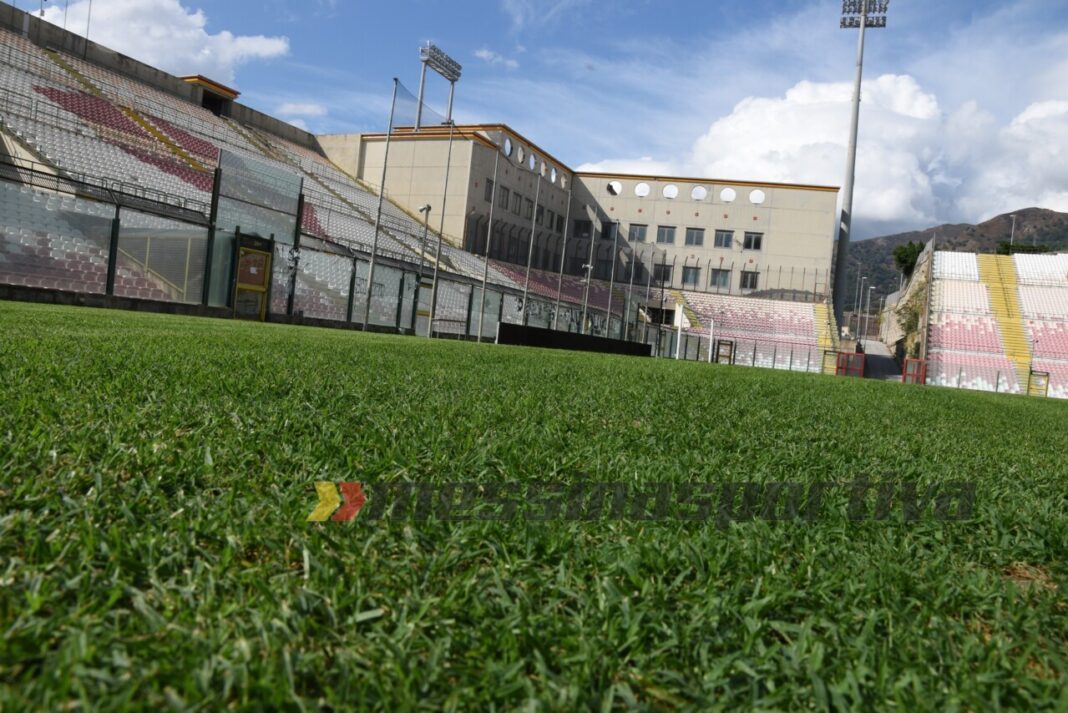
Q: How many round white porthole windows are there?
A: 12